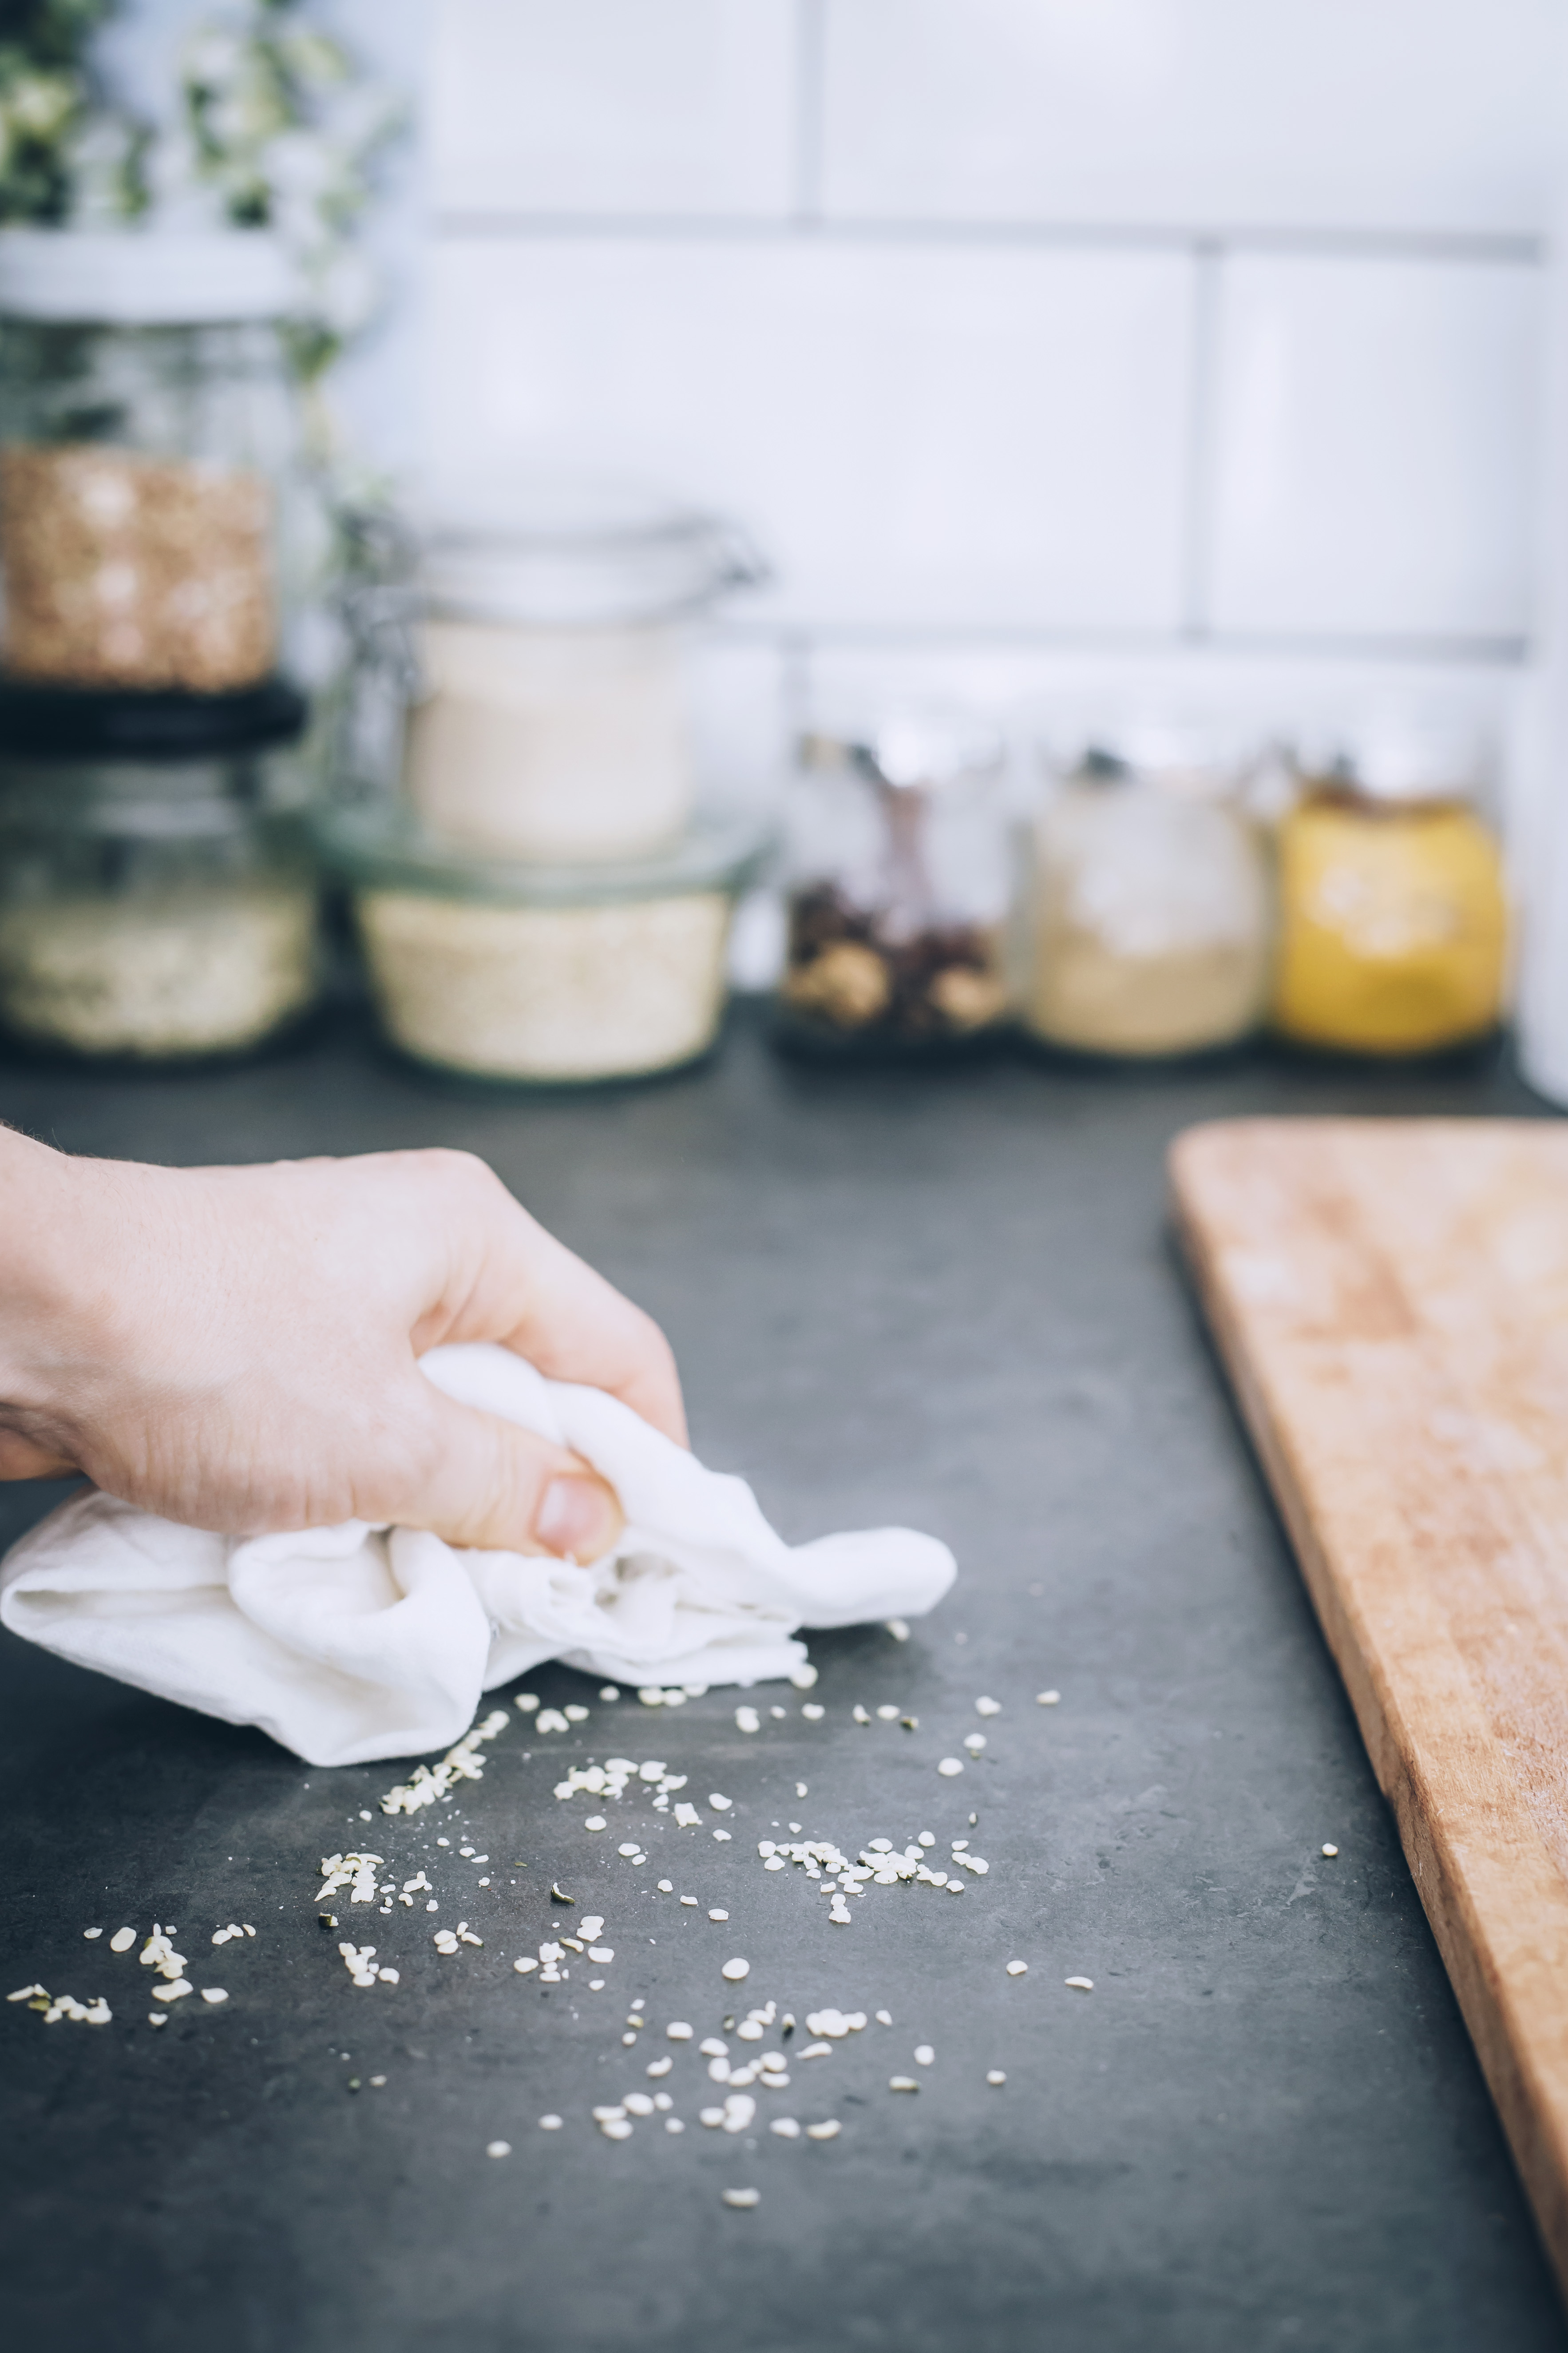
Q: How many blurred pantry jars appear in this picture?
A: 7